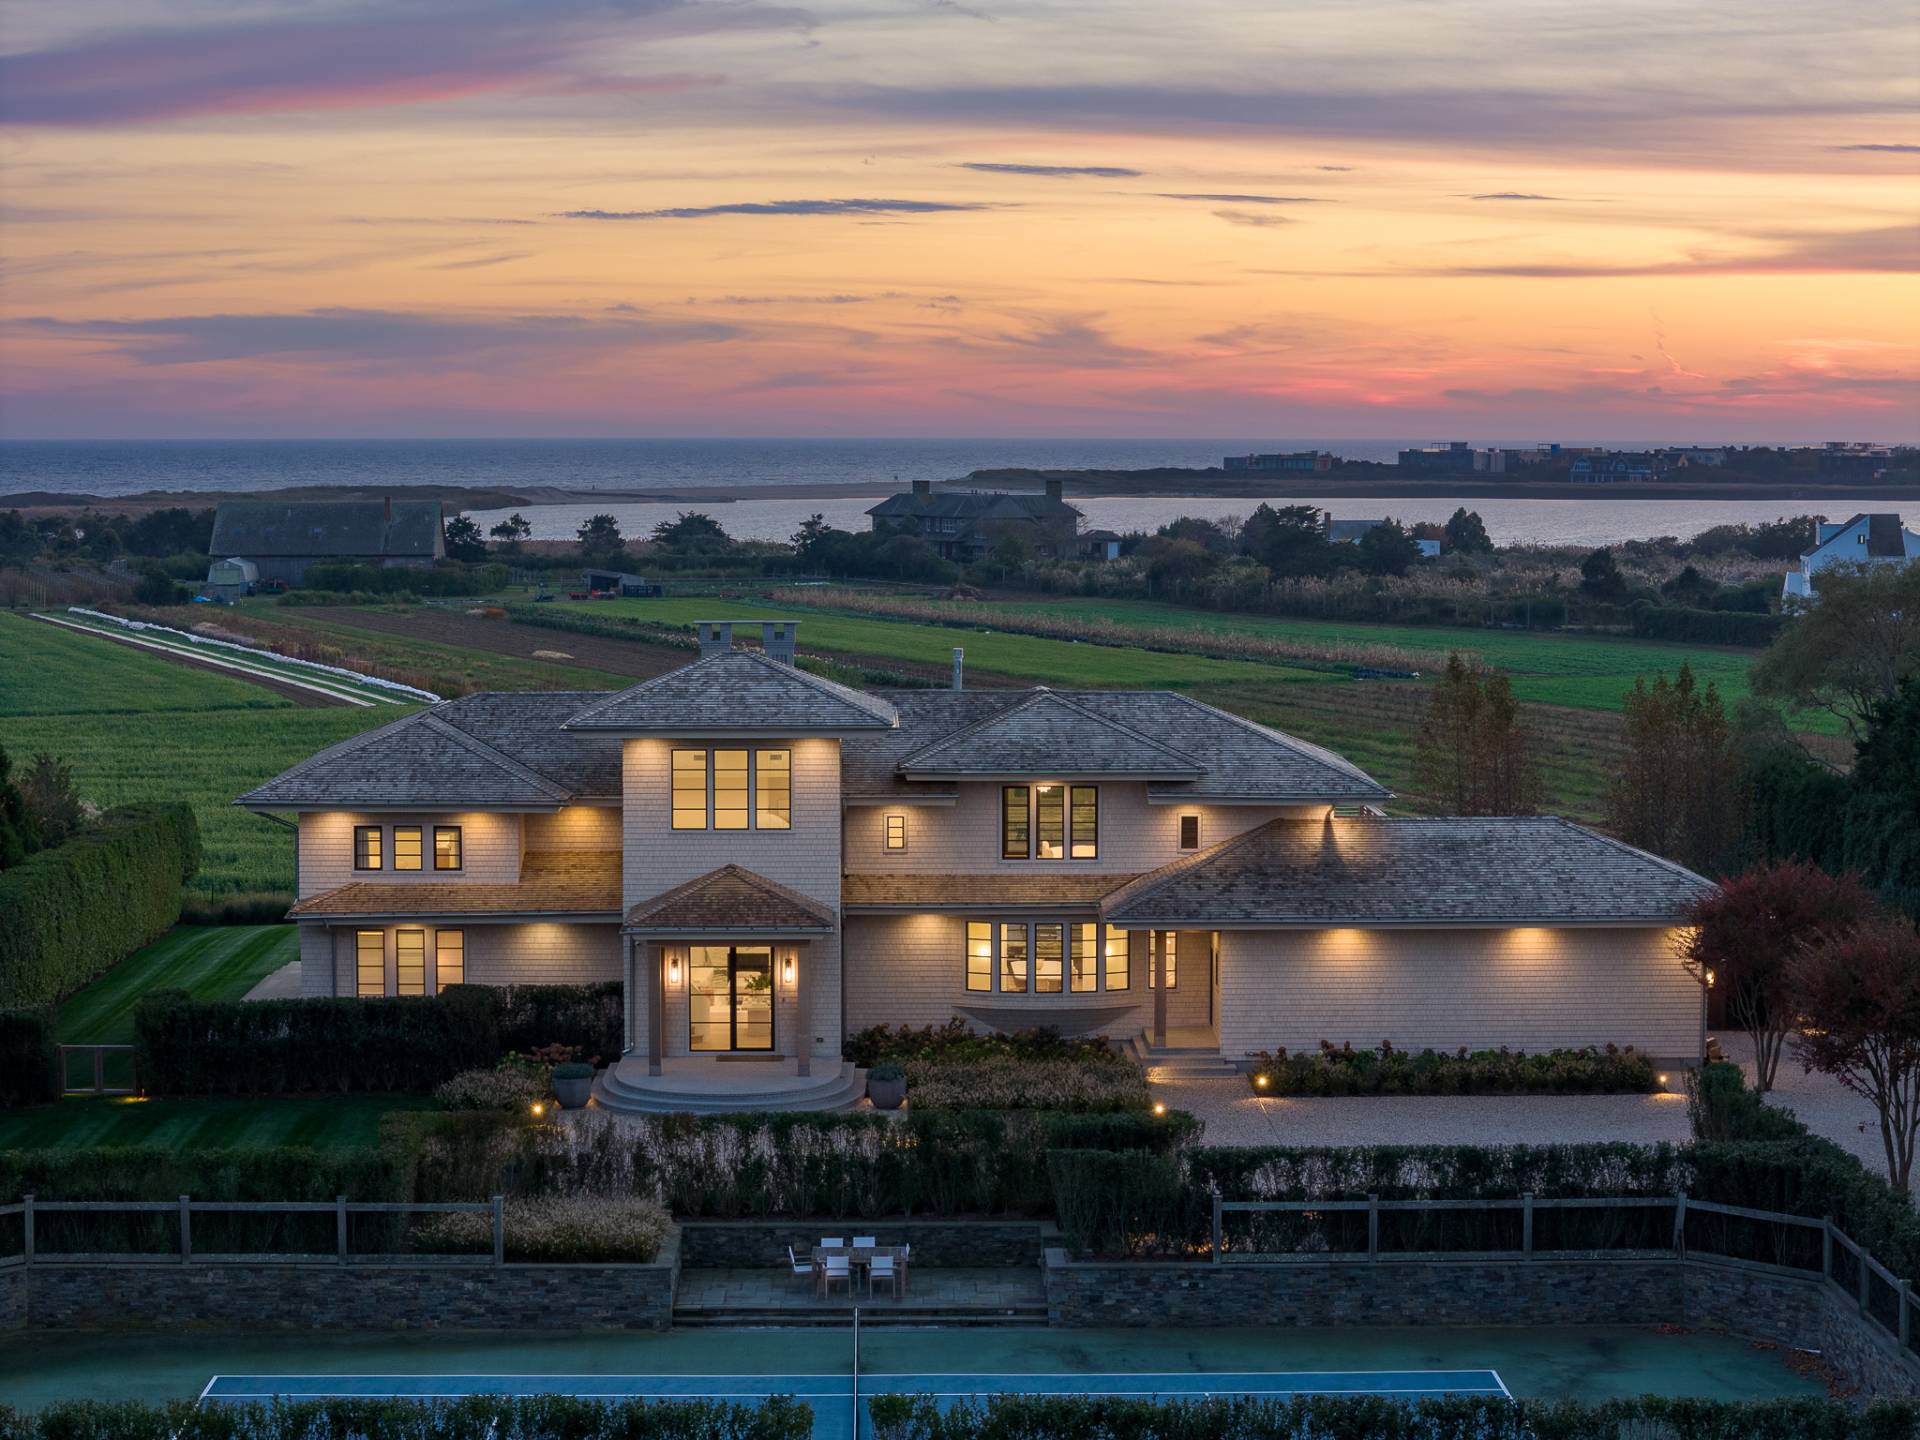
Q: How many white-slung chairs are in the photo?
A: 6